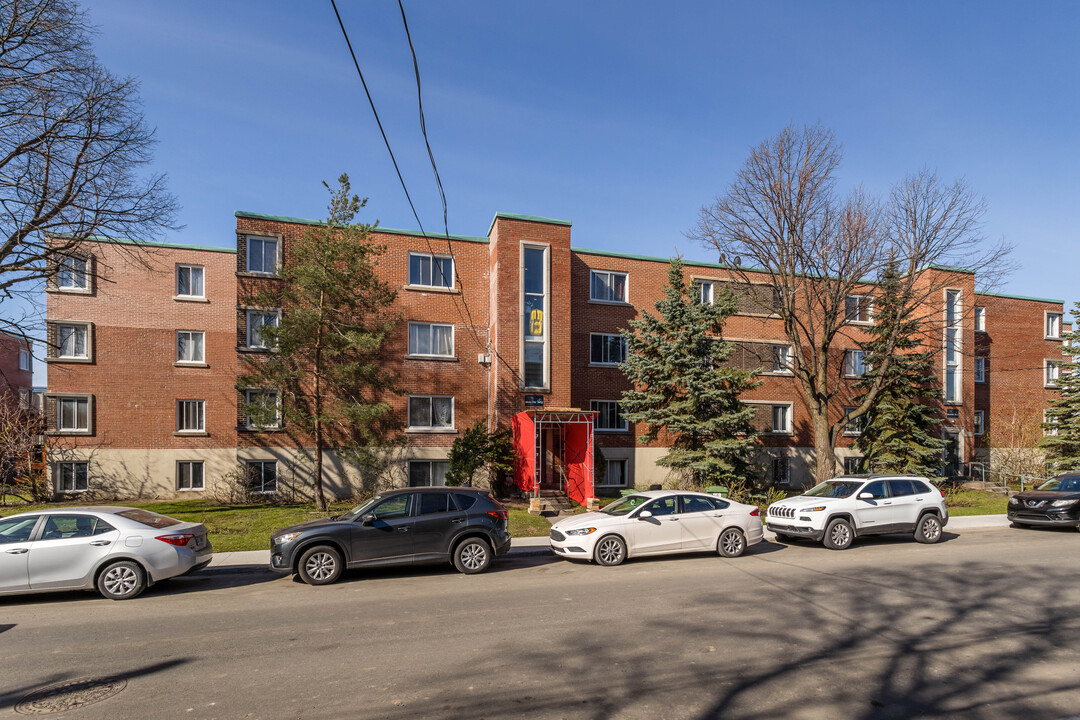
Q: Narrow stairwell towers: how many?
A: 2